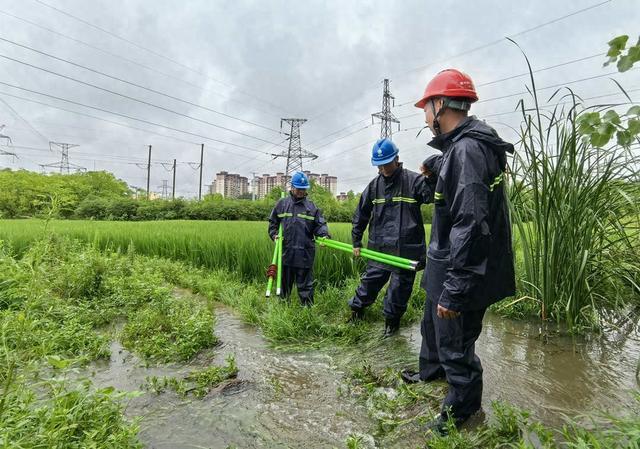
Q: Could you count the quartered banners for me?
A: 0